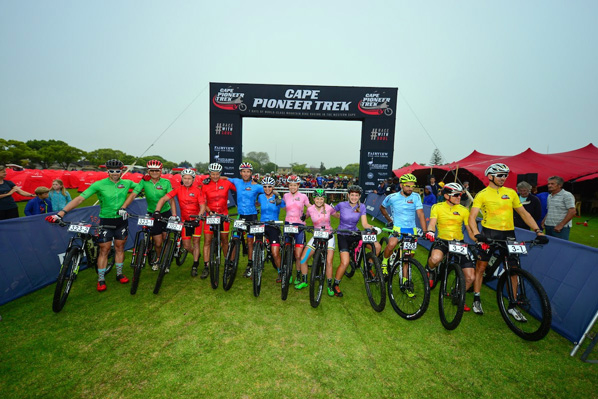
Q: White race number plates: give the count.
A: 12